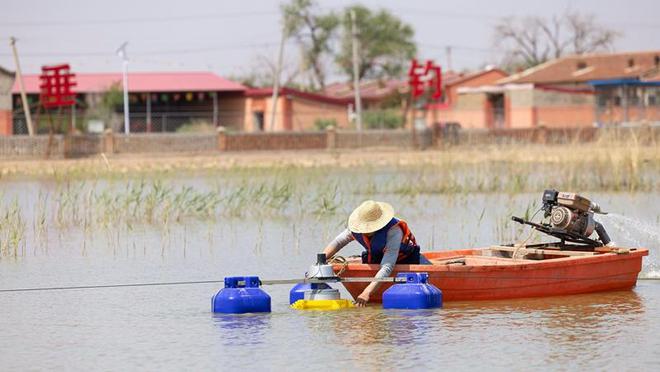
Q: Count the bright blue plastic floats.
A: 3